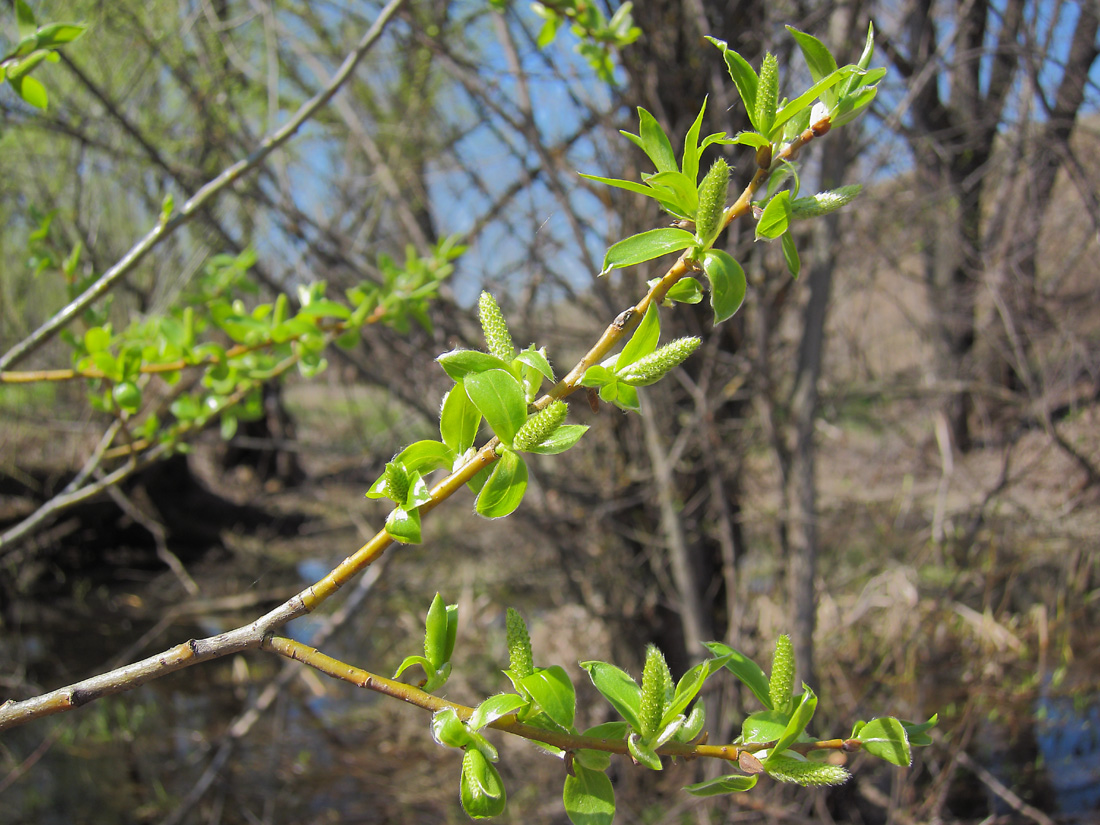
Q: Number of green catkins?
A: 11